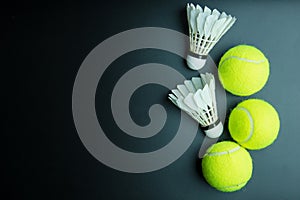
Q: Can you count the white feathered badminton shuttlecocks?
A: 2